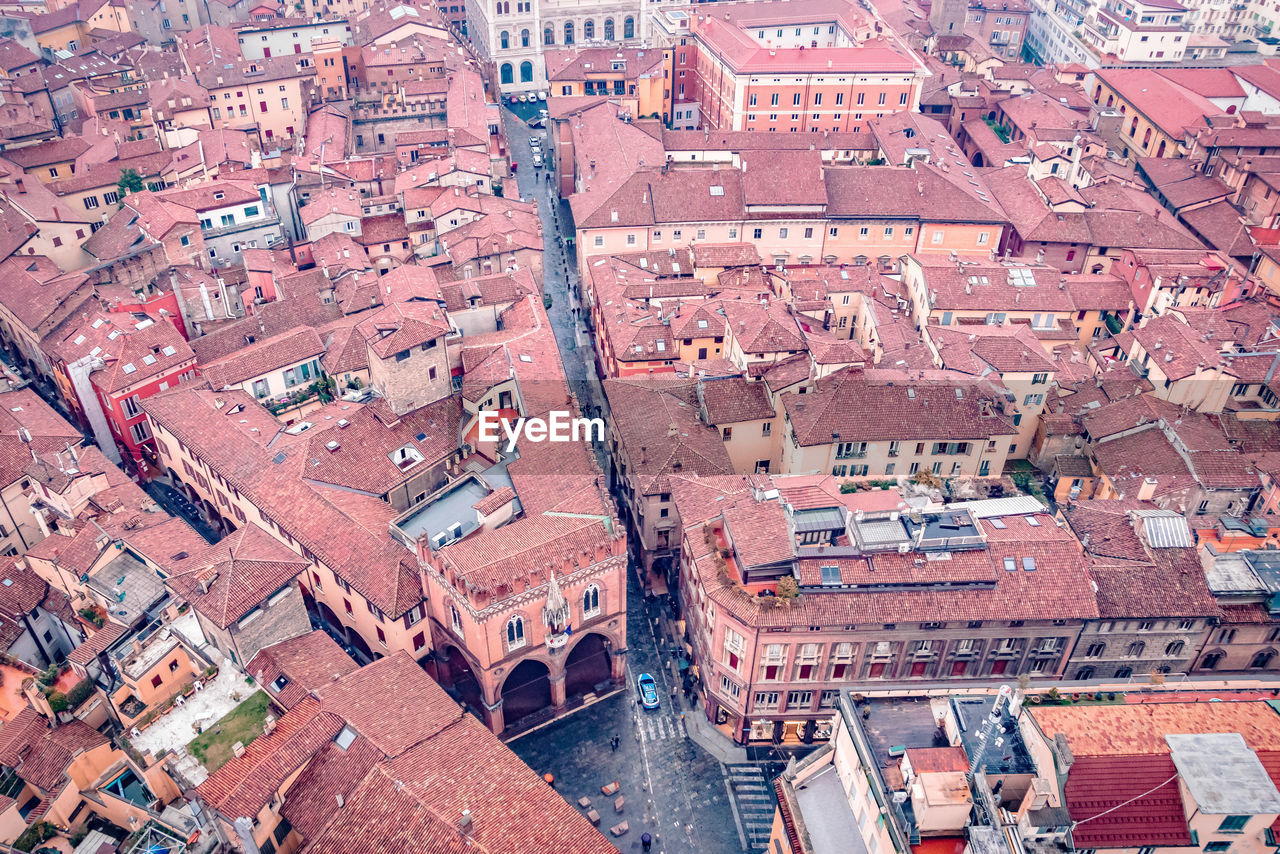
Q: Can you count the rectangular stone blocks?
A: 5